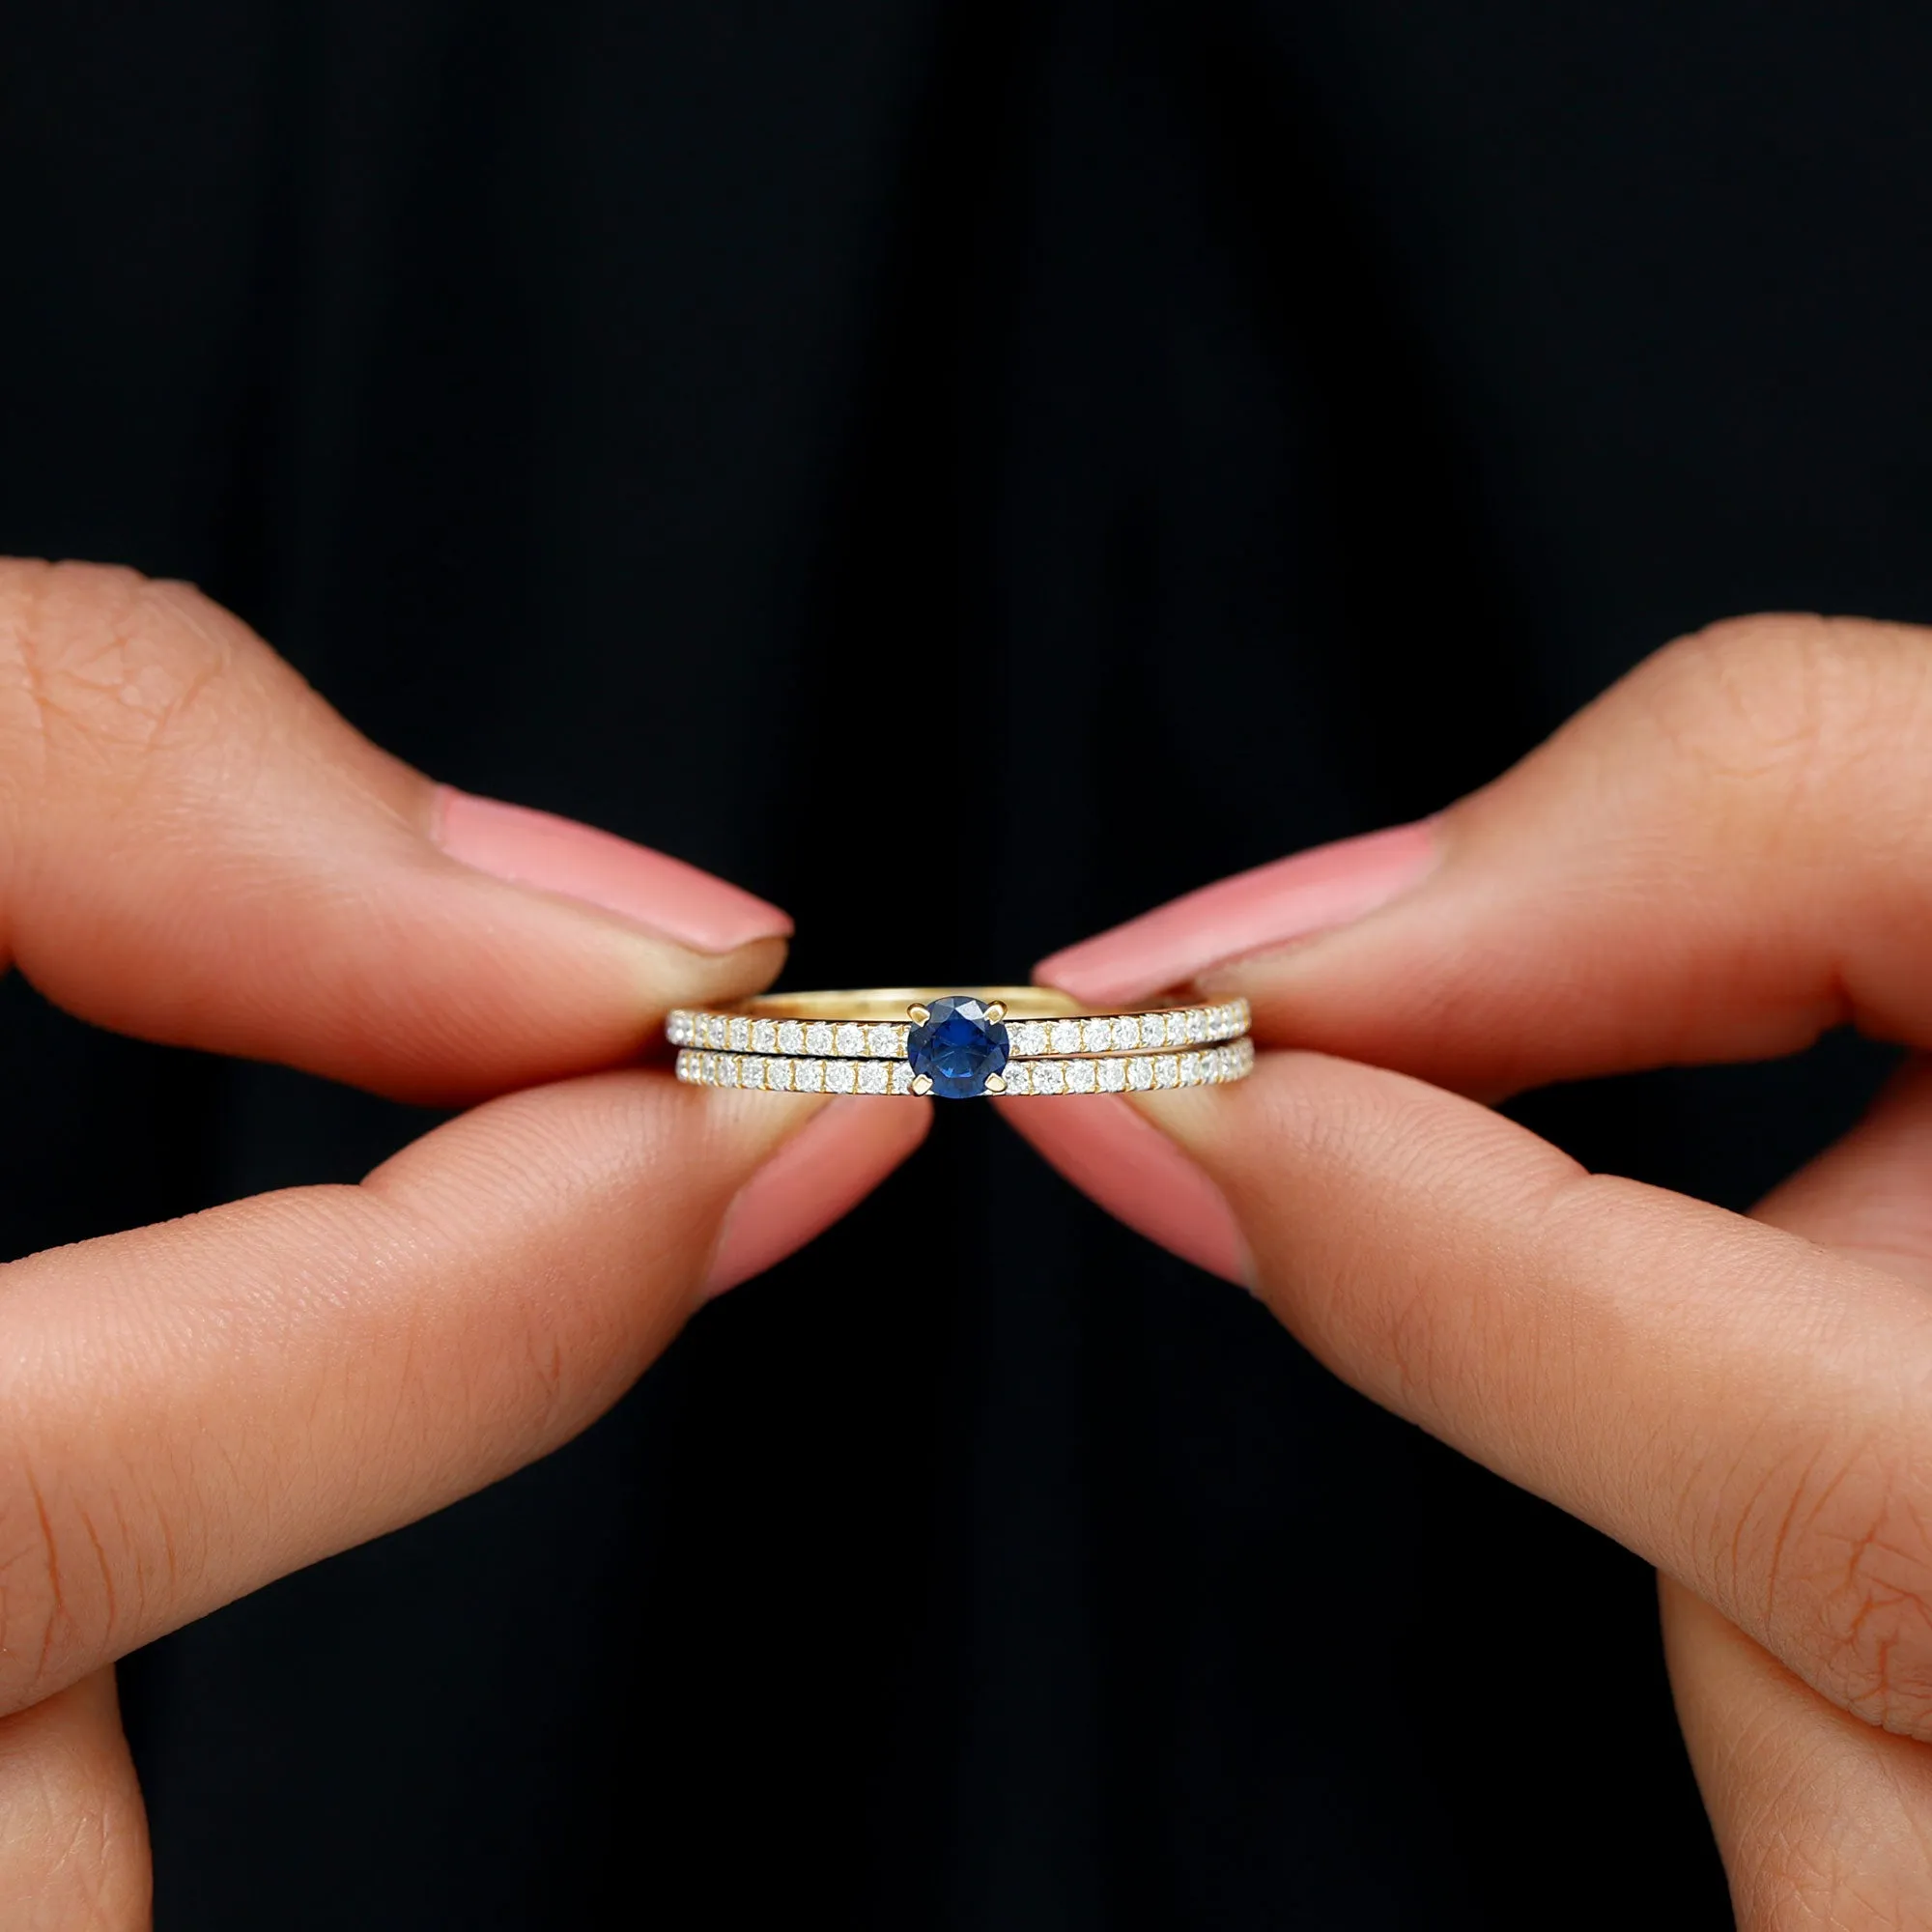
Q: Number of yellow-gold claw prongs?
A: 4